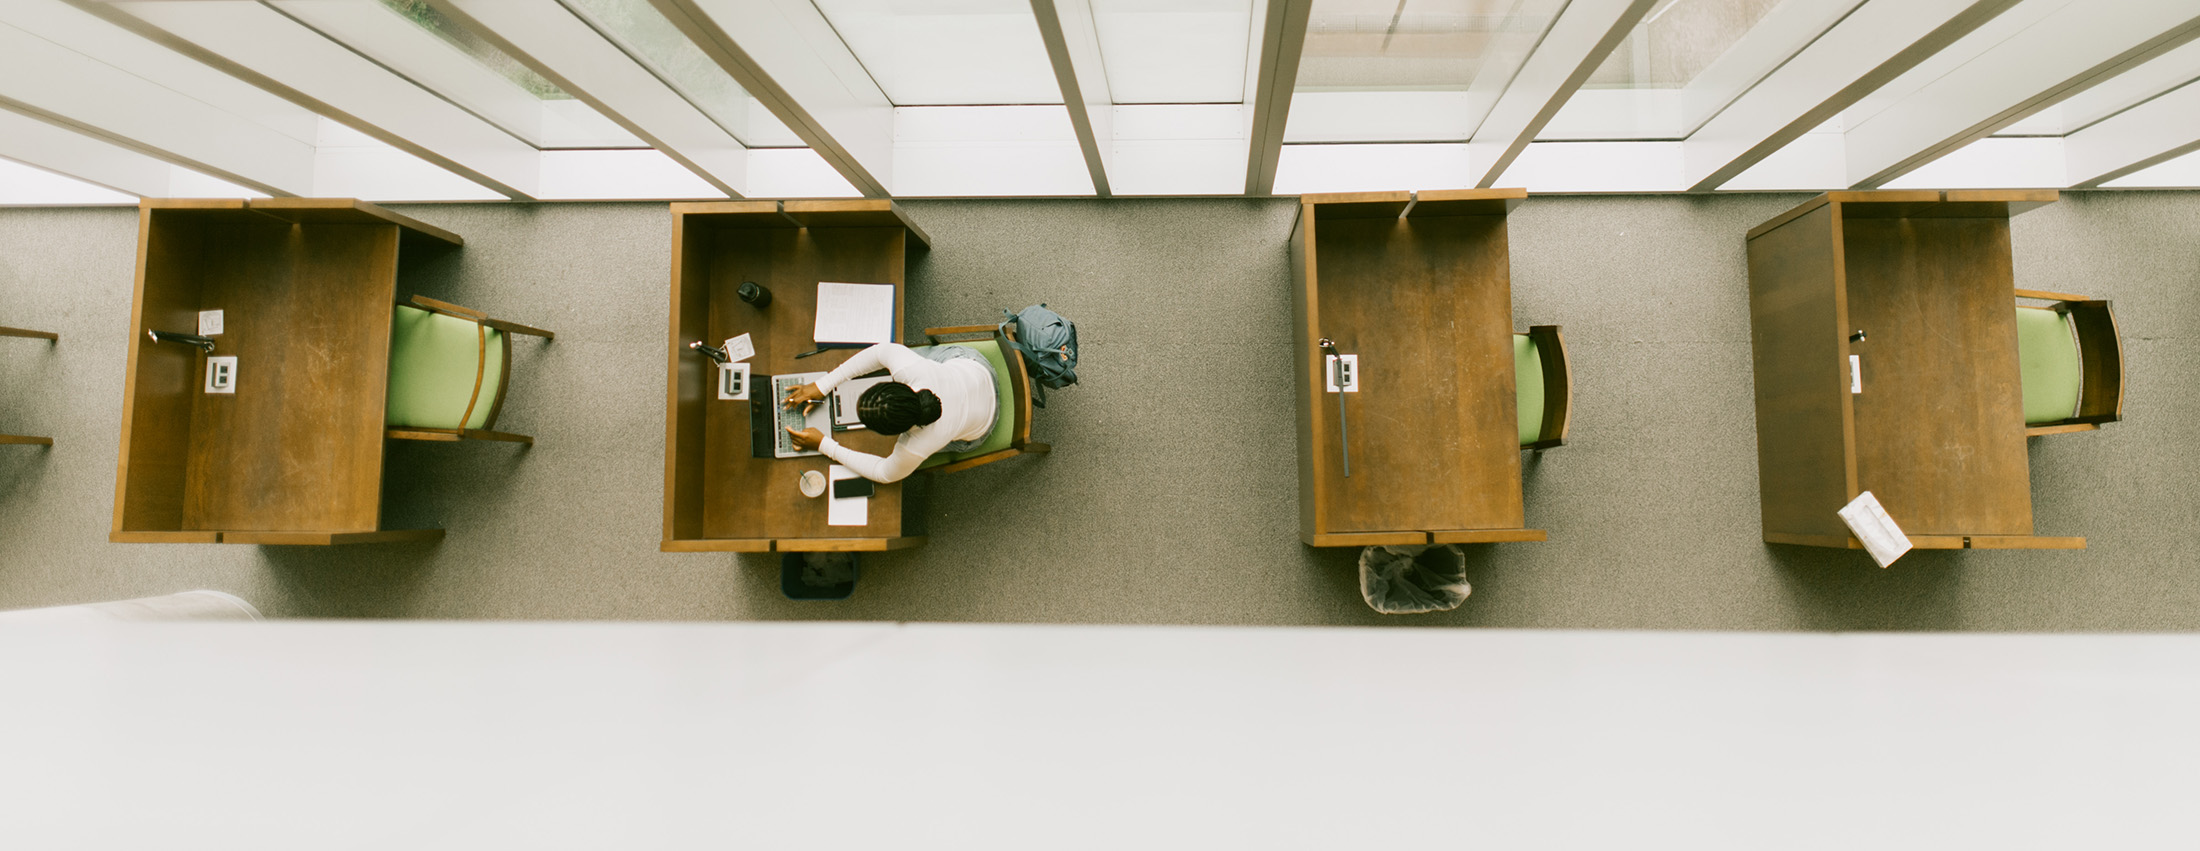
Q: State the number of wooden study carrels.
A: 4